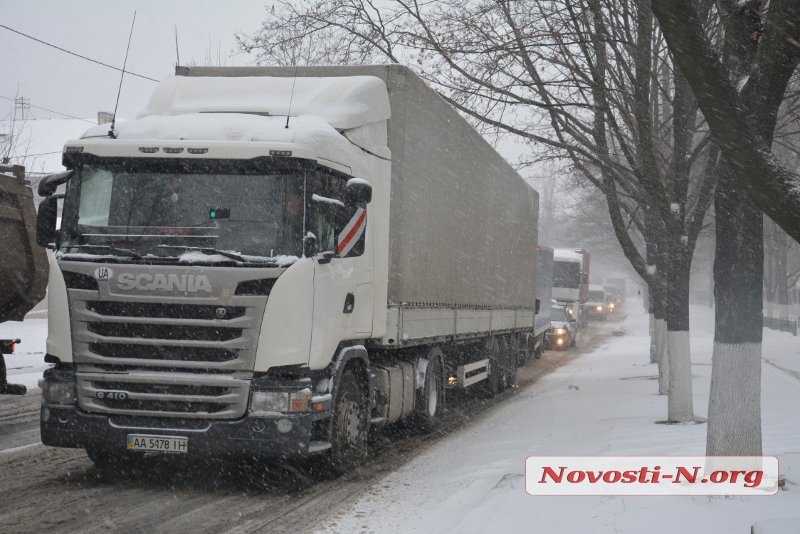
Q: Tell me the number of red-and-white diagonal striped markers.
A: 1